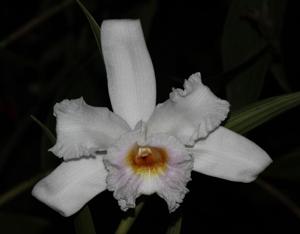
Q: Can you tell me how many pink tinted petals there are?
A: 1